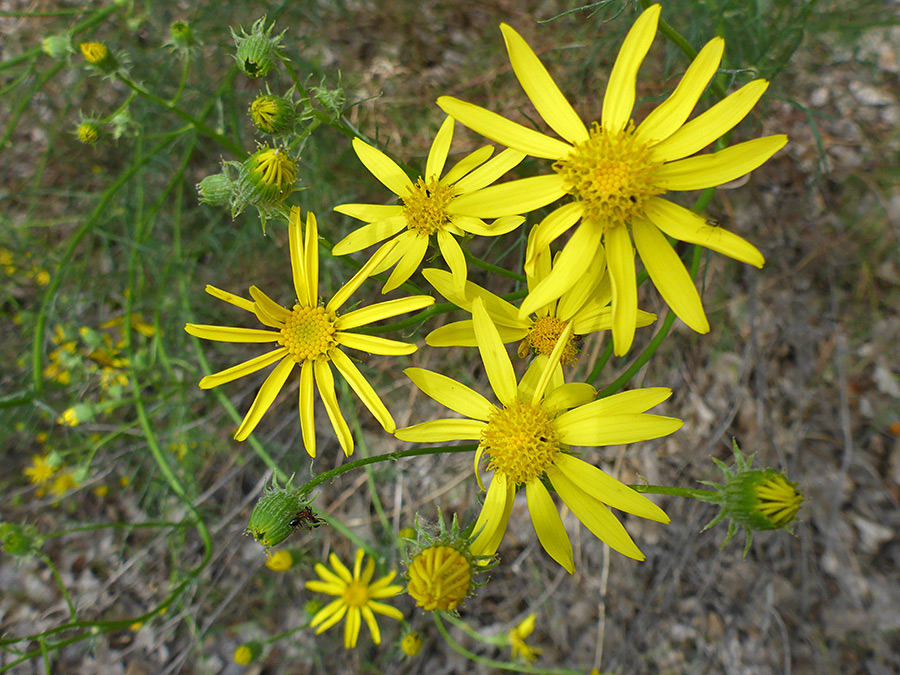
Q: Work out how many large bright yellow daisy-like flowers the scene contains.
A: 5